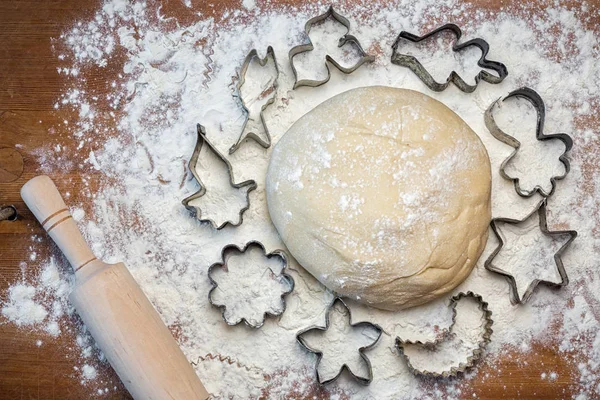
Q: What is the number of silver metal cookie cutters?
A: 9